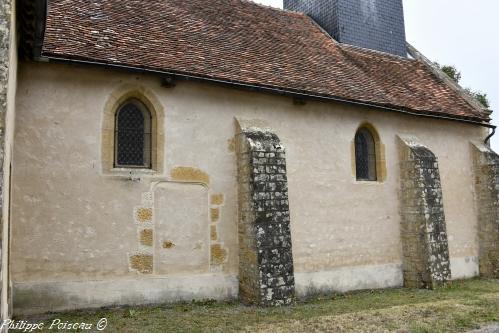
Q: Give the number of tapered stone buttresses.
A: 3